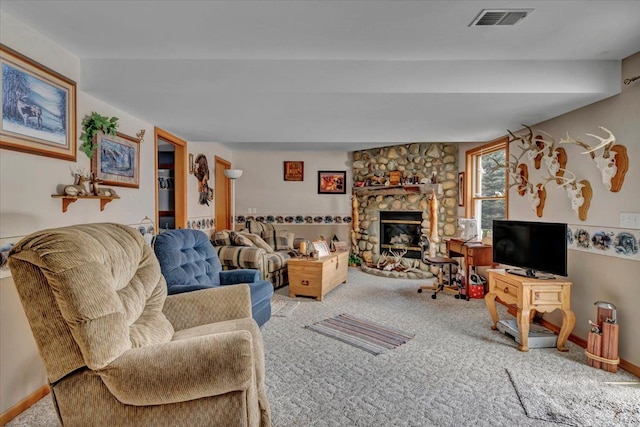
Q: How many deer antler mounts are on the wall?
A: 6